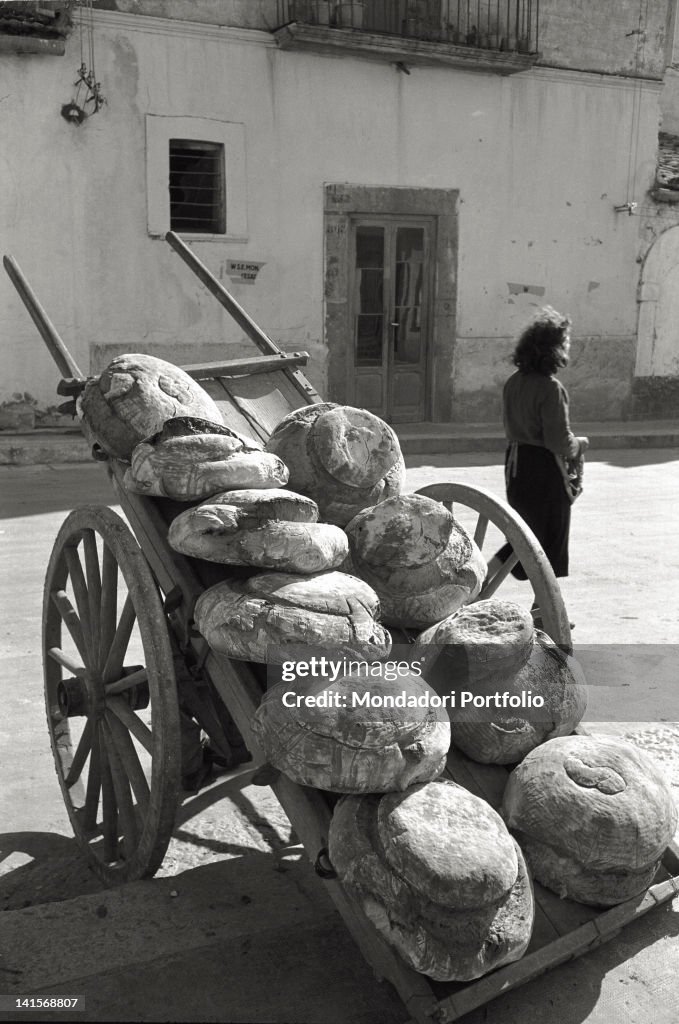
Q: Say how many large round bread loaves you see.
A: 10